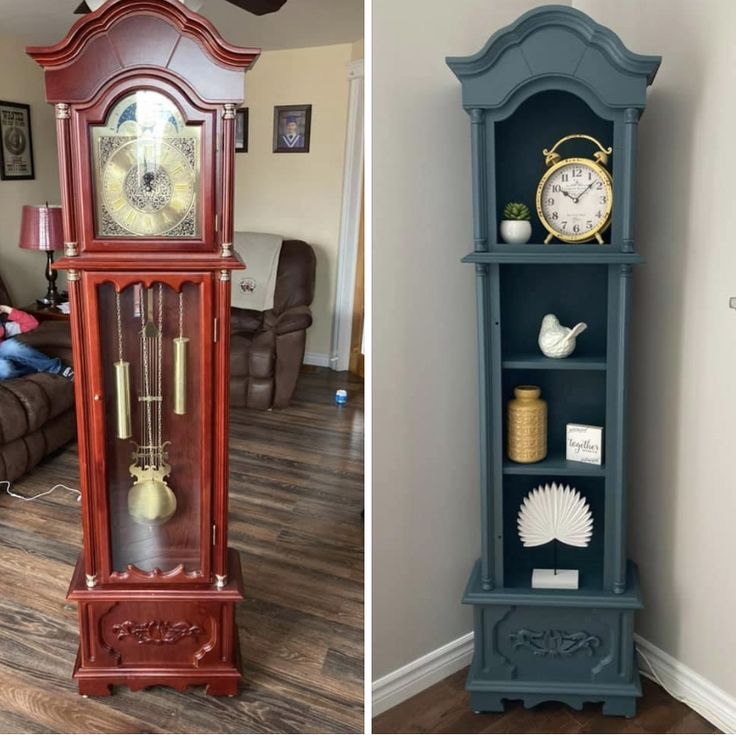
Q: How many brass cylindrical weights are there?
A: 2